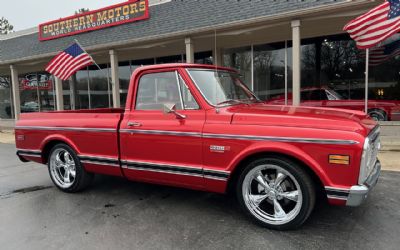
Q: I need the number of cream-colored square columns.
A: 5